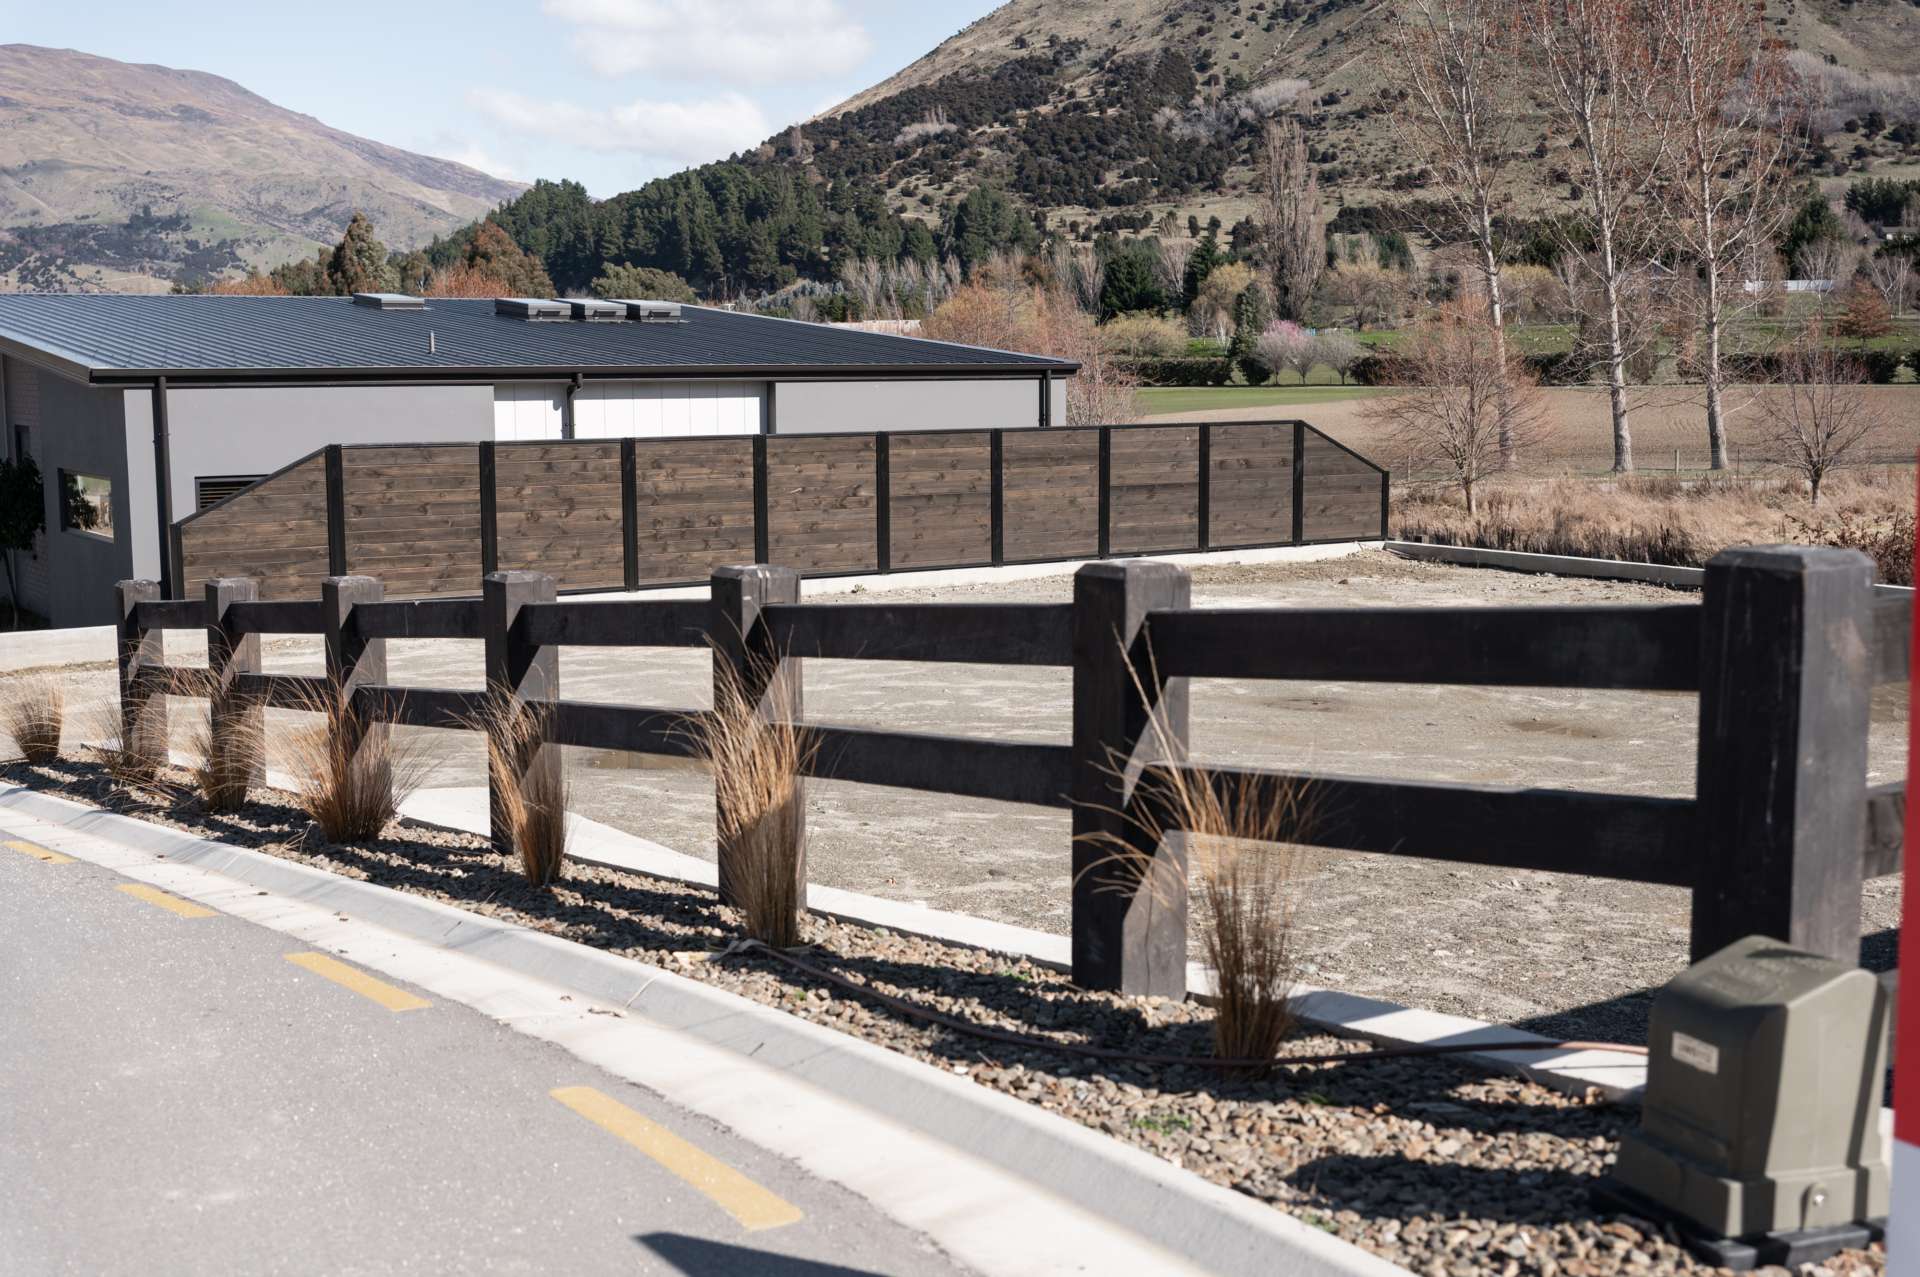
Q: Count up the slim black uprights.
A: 11